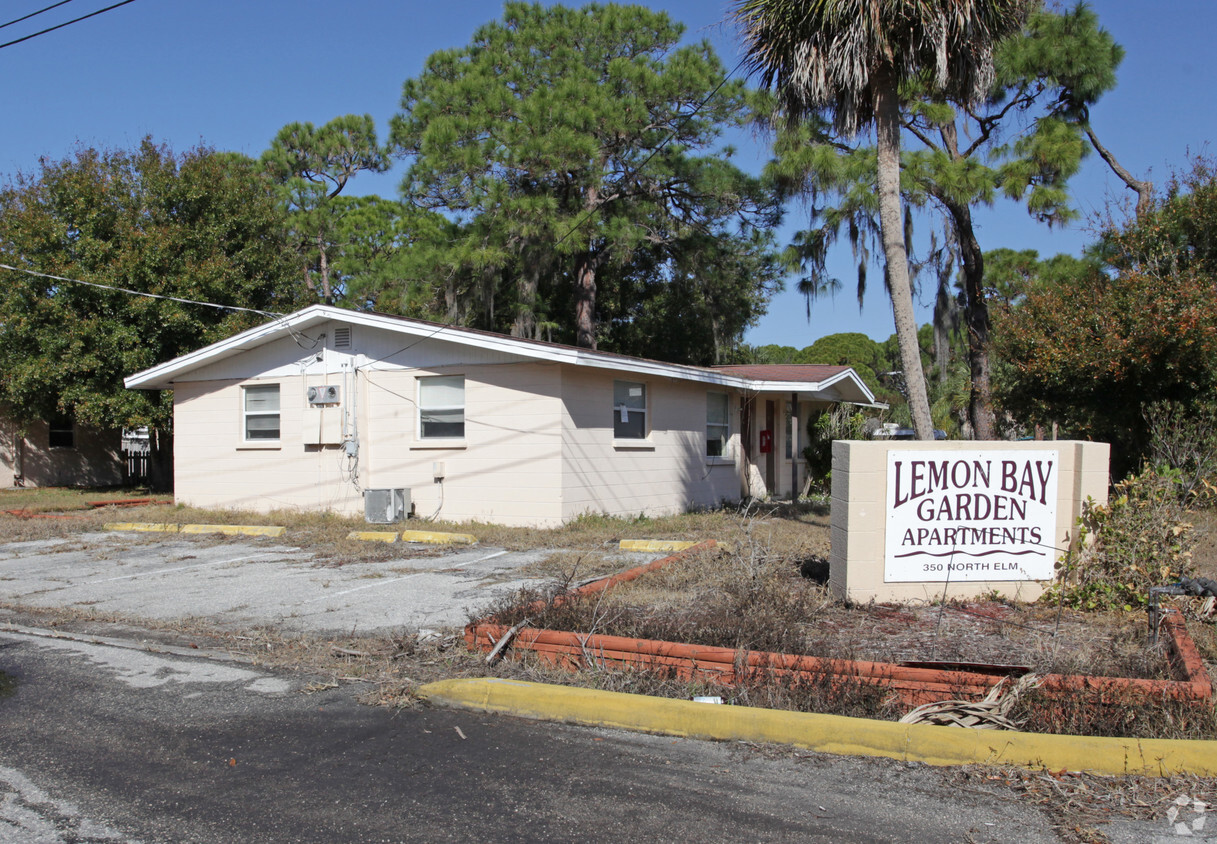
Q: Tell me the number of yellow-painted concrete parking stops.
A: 5